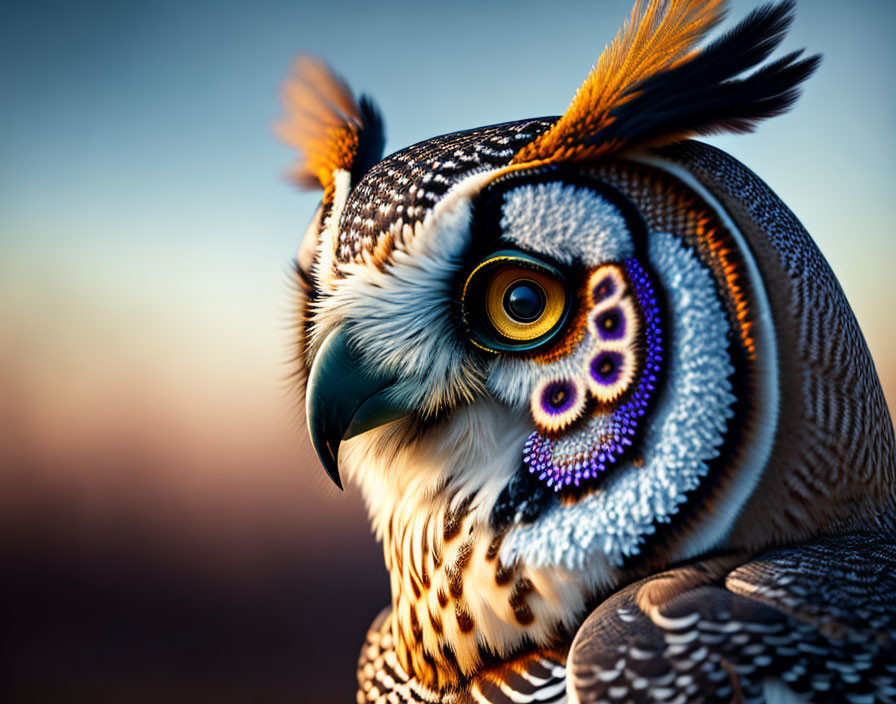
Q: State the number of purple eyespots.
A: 4